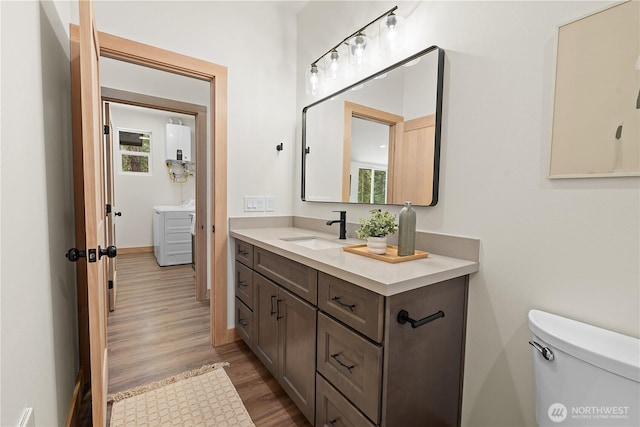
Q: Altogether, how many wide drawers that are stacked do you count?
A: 3